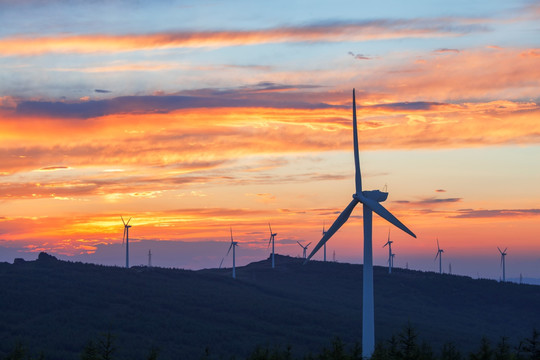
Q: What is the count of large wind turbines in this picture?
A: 1